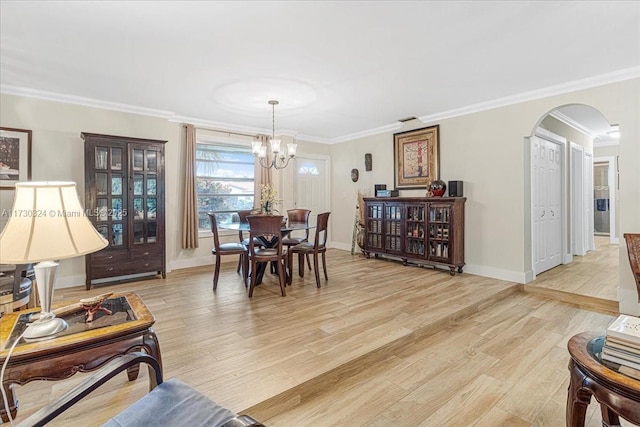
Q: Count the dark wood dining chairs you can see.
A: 5